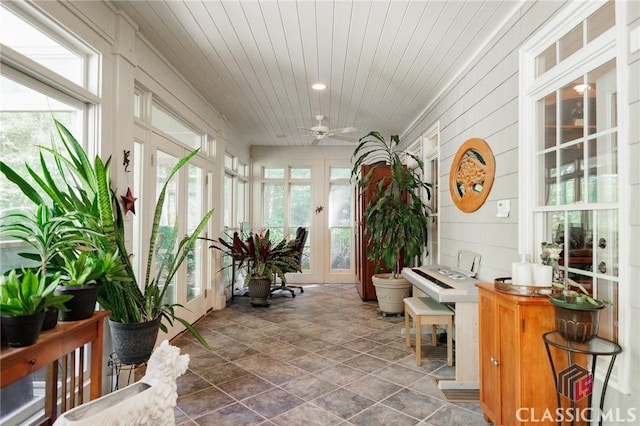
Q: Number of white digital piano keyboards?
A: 1